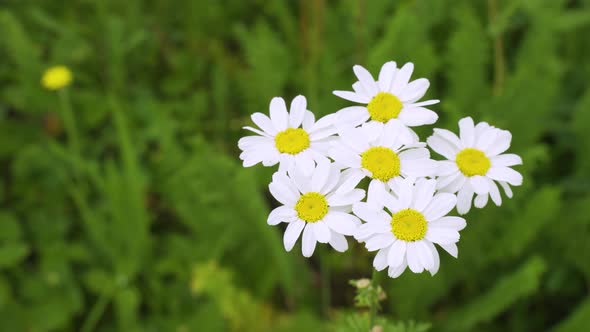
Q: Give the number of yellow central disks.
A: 6